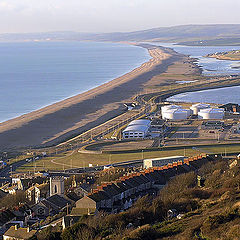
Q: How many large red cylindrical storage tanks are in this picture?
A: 0